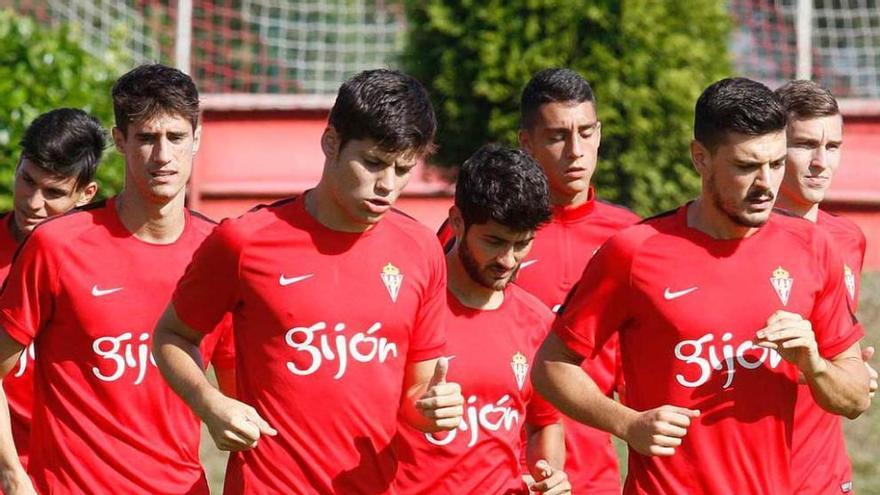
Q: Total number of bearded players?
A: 2